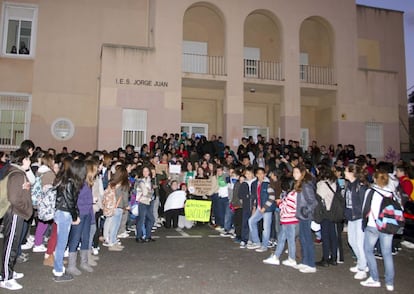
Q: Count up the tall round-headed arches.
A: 3